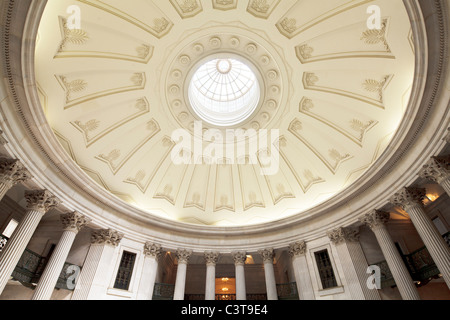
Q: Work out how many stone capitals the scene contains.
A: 14